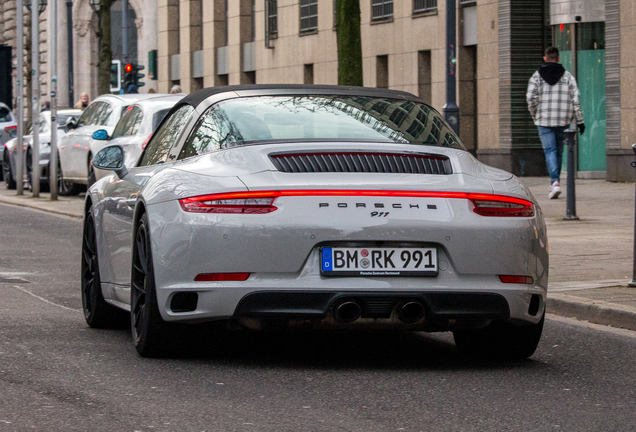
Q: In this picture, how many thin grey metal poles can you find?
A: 3